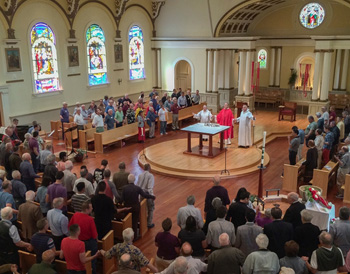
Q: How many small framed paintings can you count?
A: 3